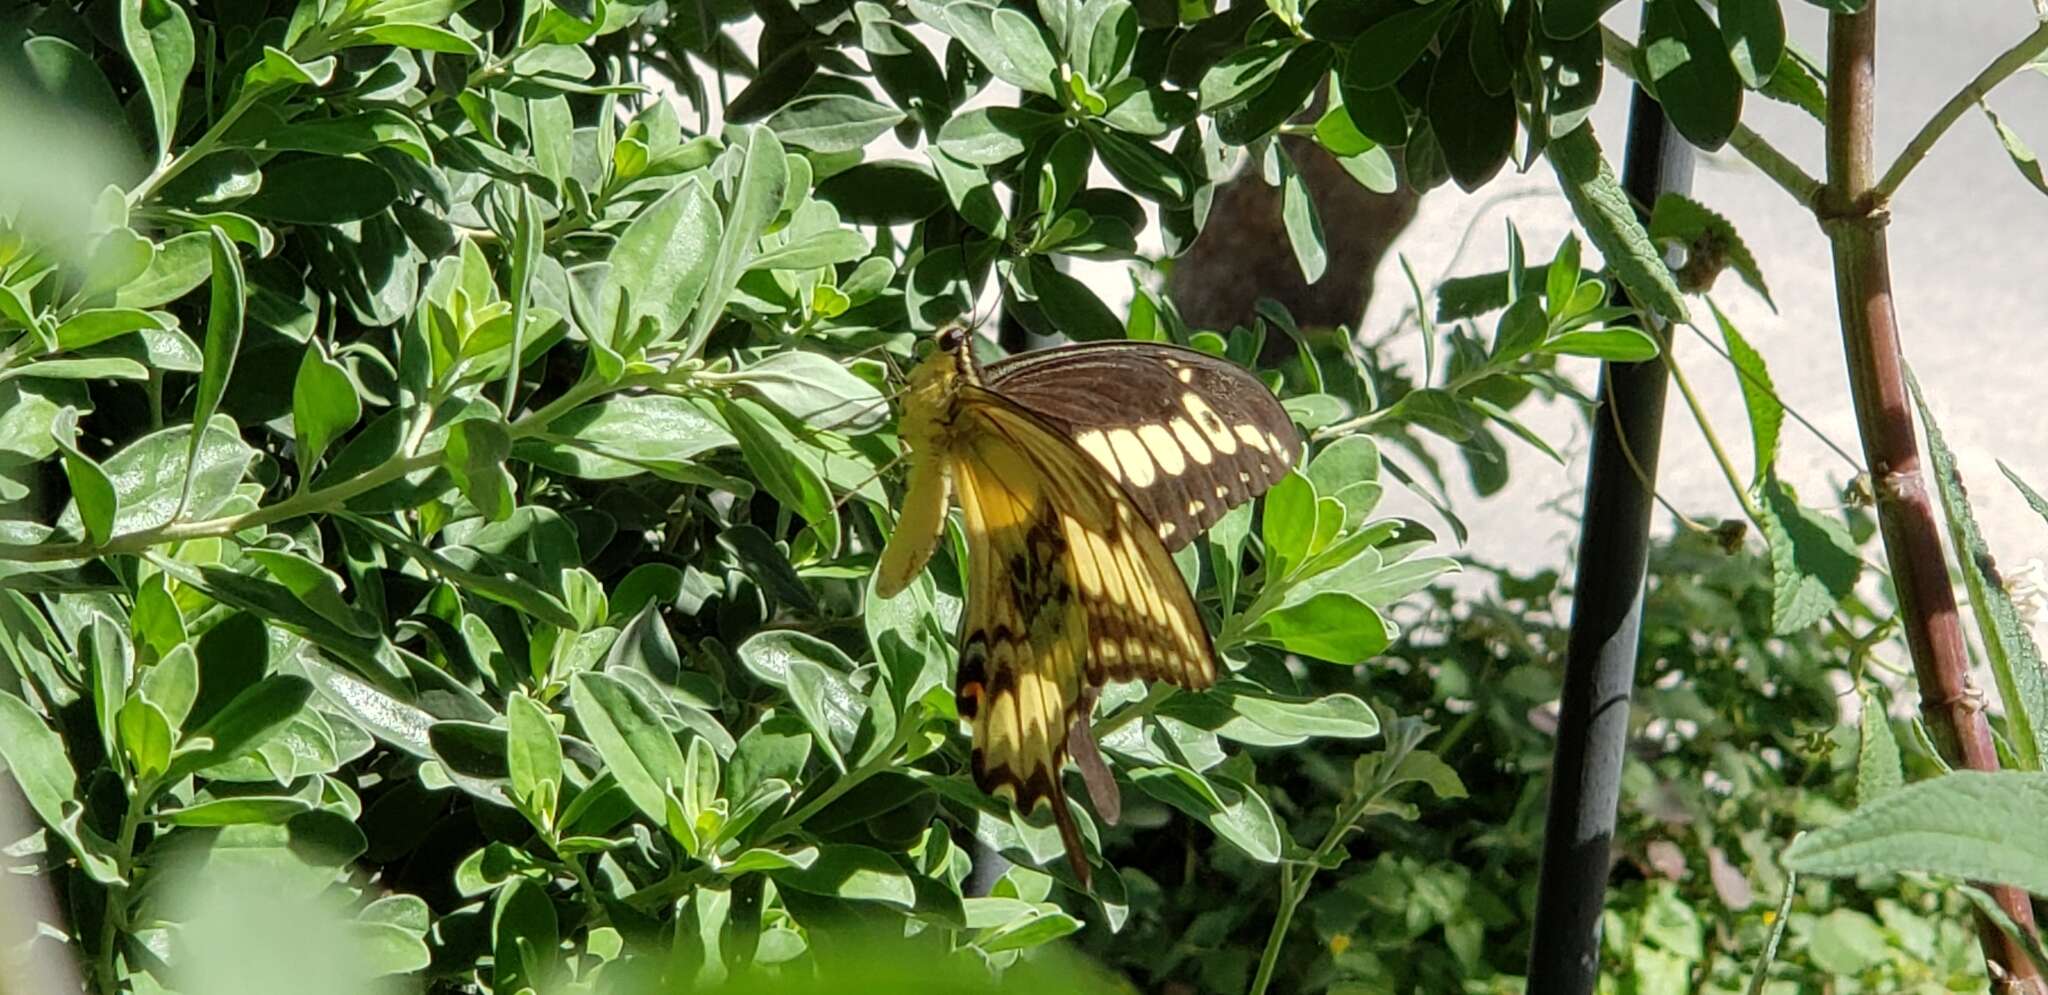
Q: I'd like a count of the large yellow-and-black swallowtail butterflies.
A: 1